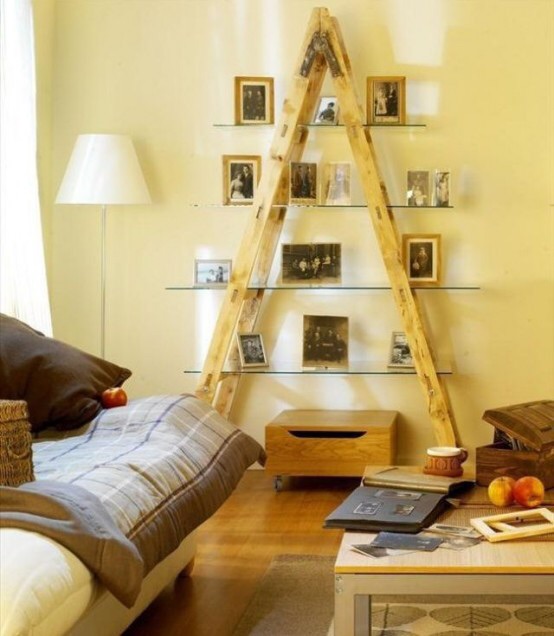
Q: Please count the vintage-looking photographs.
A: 14